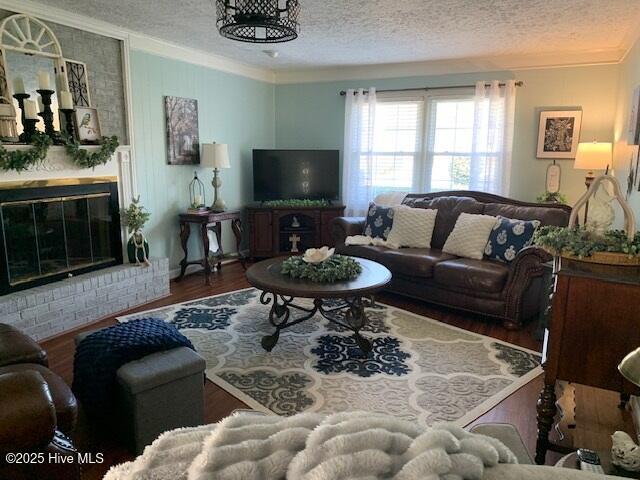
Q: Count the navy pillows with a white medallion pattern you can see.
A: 2